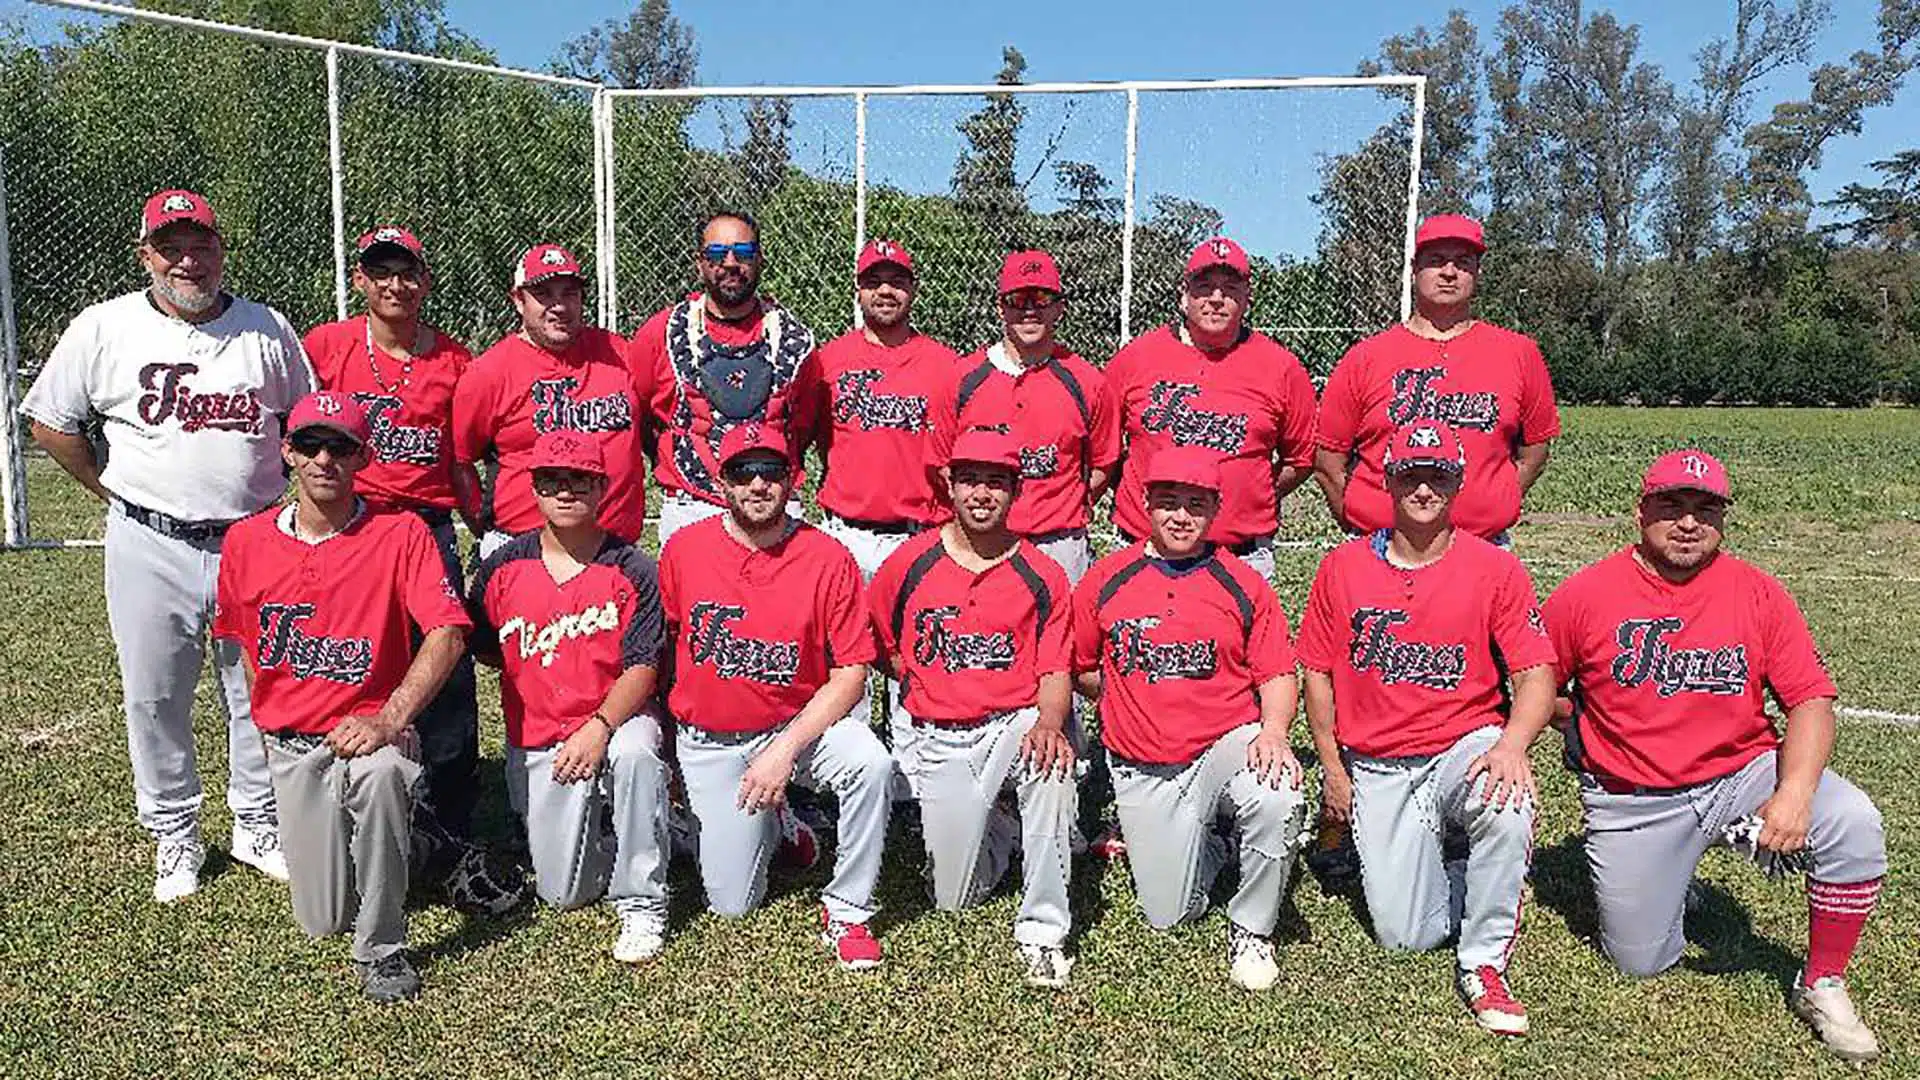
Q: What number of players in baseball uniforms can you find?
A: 15